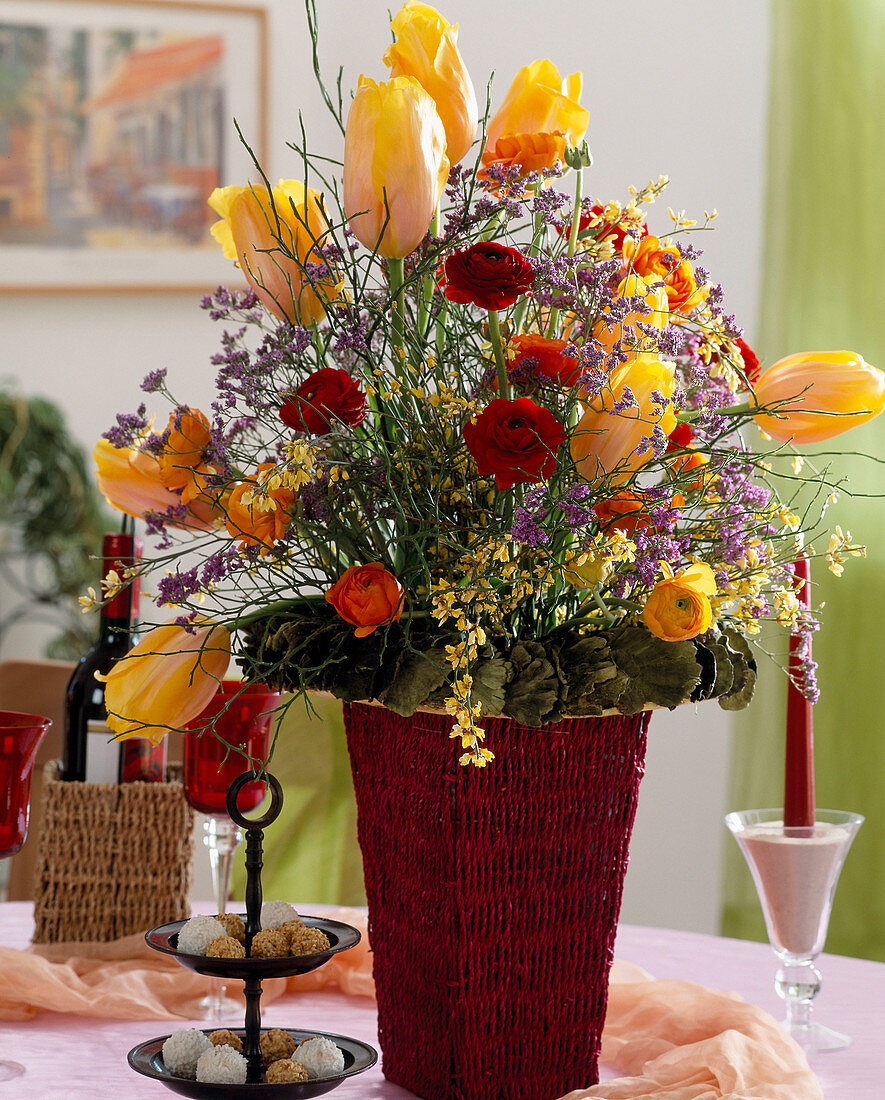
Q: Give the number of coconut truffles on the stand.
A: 5